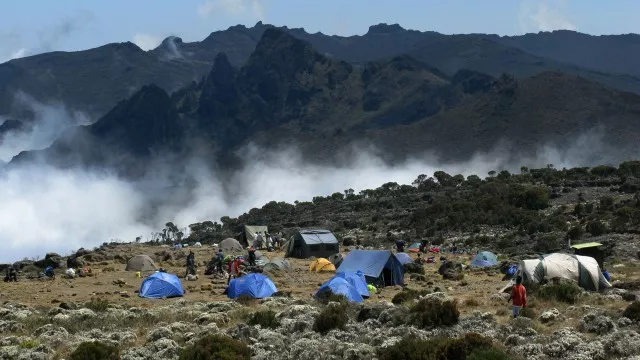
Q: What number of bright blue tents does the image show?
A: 4